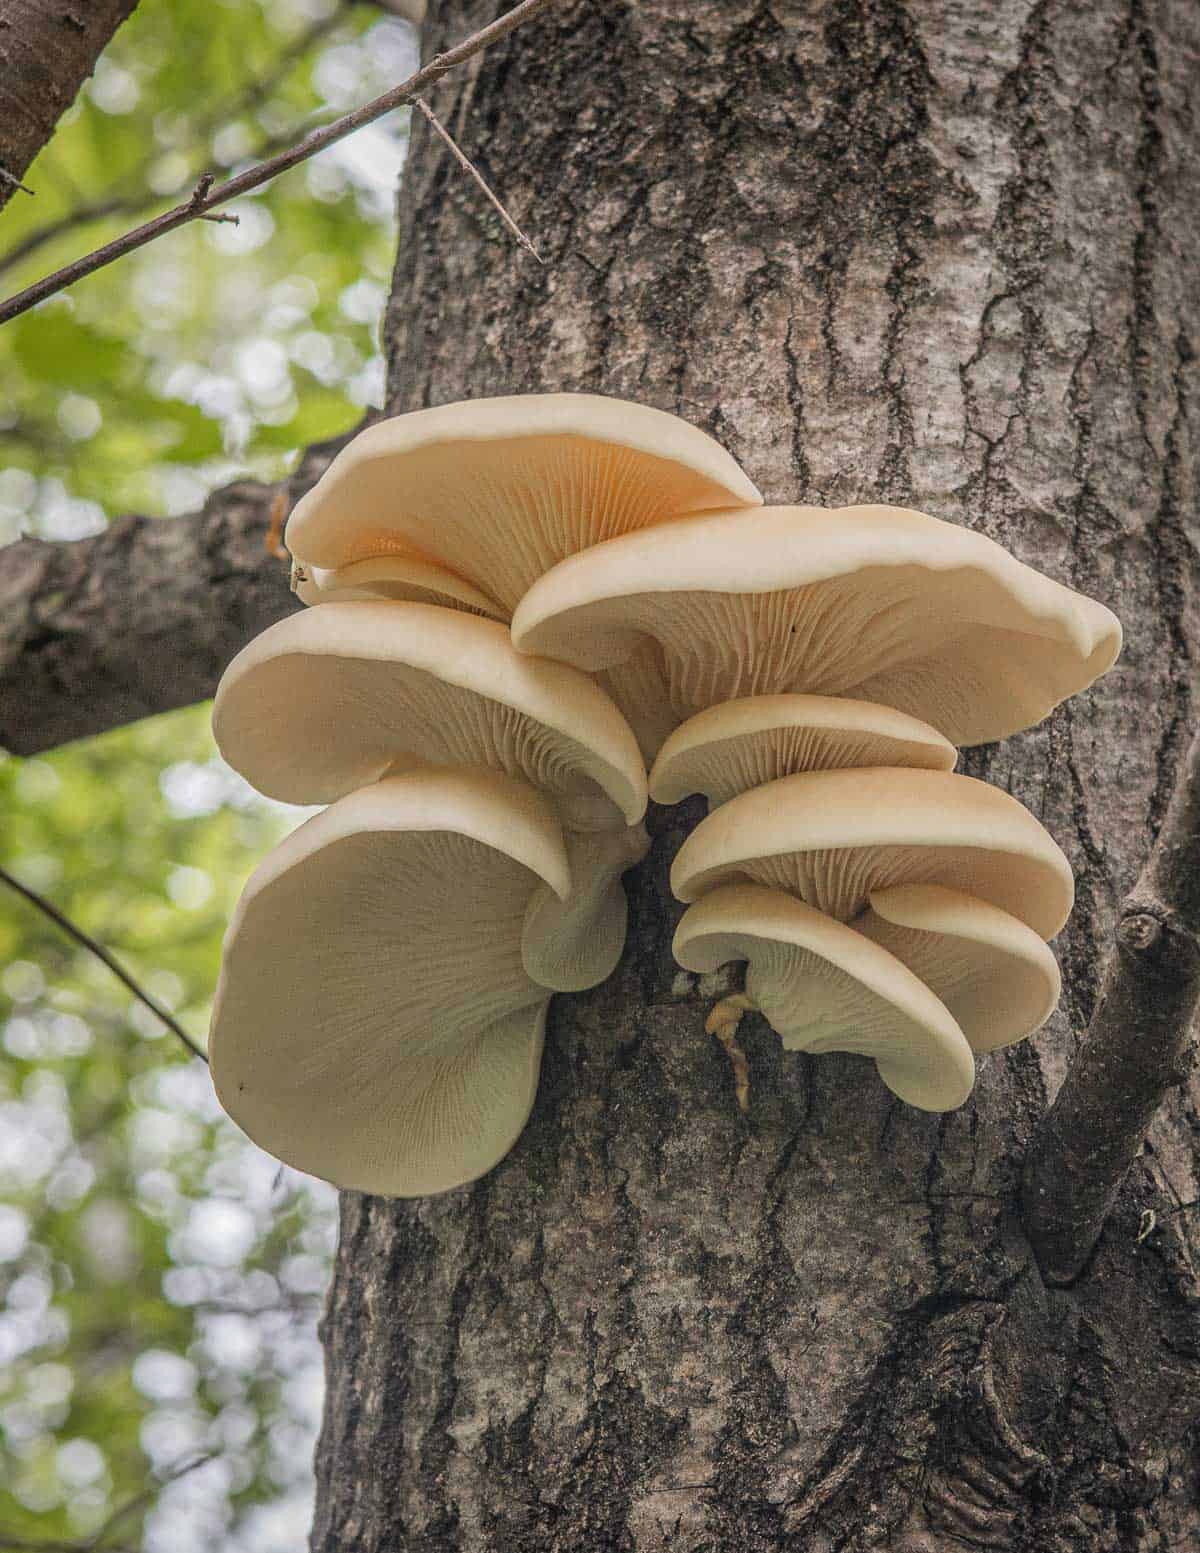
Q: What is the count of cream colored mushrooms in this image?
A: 10